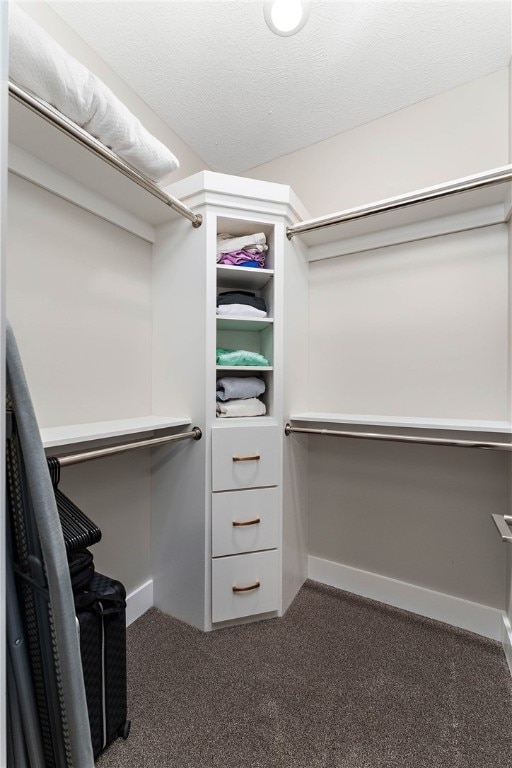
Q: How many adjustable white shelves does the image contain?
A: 3